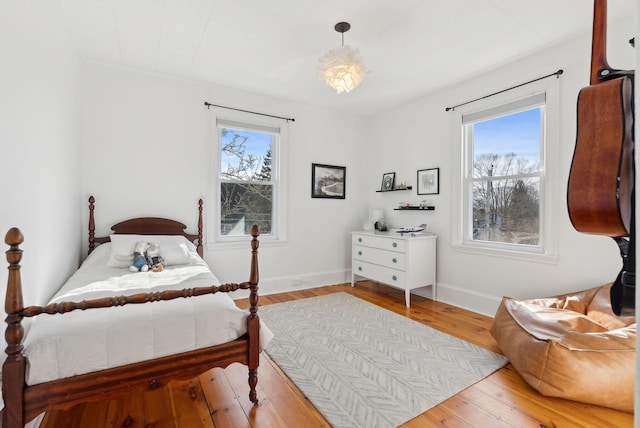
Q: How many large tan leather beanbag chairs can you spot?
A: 1